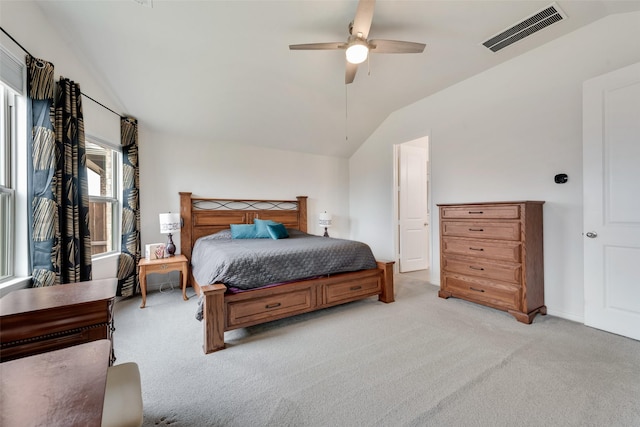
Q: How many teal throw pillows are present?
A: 3